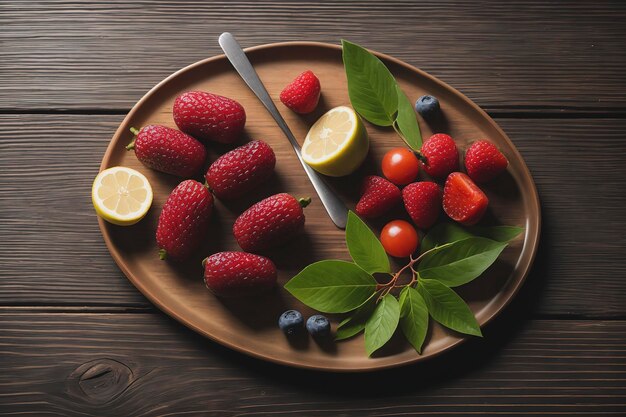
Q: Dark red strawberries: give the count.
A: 6